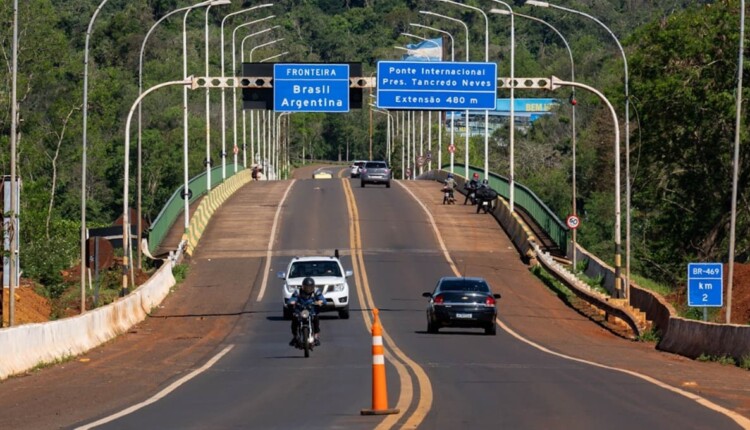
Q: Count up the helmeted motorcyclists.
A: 4